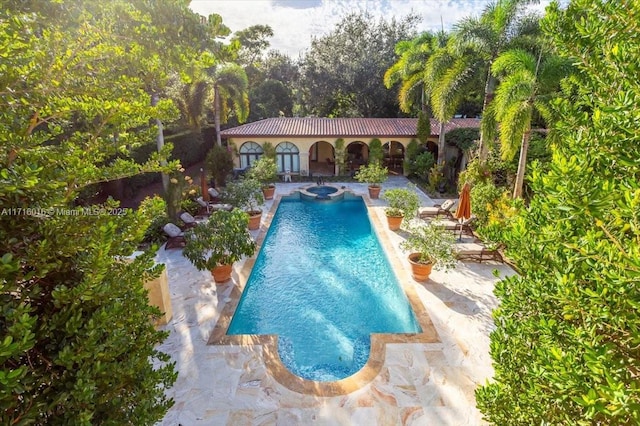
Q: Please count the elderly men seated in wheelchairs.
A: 0